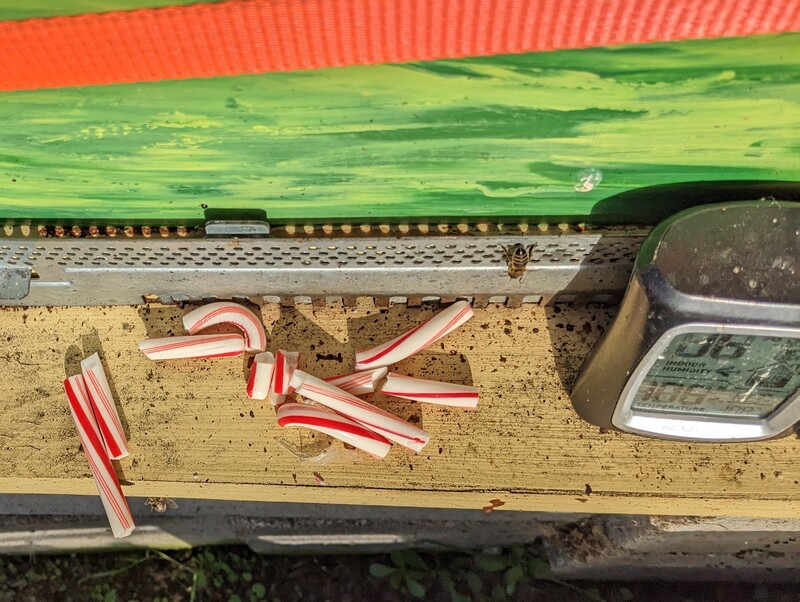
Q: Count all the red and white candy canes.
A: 11